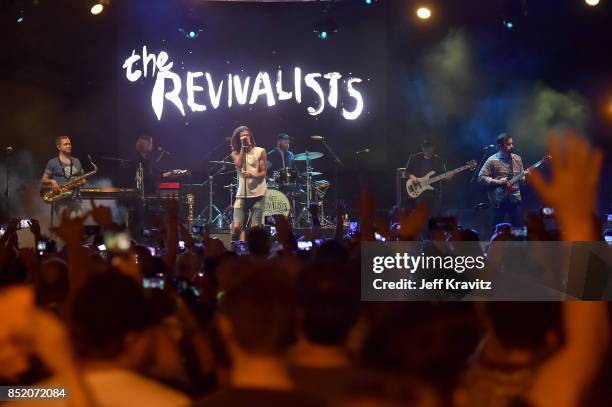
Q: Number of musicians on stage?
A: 6